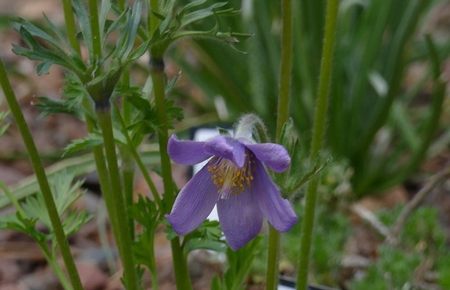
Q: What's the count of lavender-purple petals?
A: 6